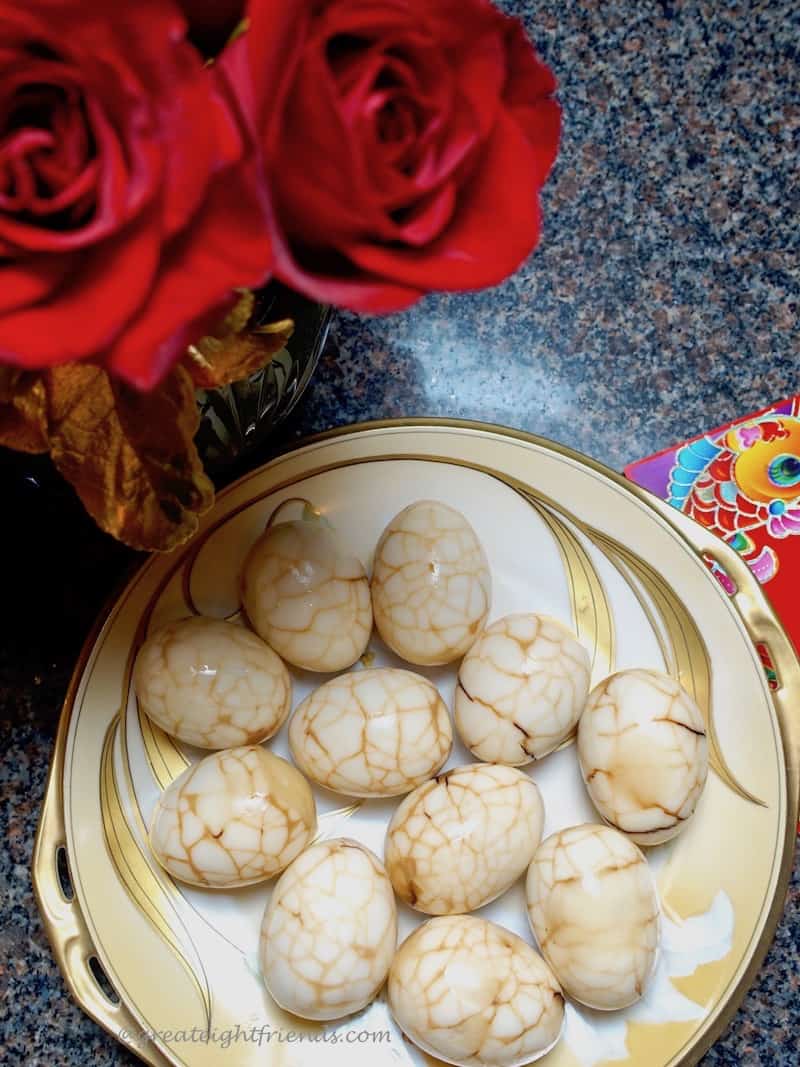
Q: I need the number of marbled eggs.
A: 11